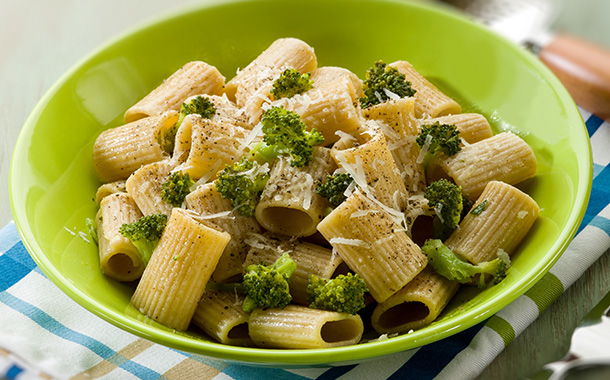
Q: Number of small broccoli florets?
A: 13